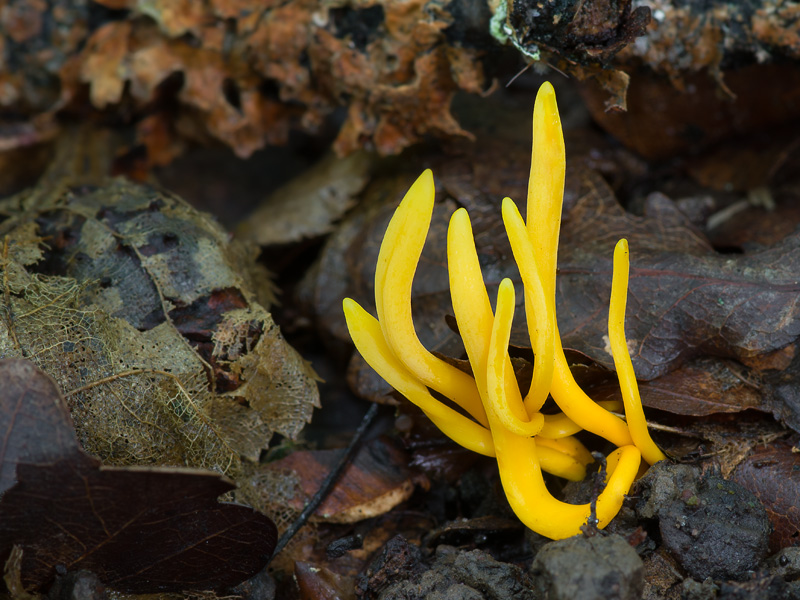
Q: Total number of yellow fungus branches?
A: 7